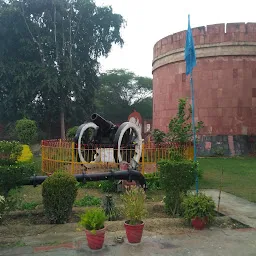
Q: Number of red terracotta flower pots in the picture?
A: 3